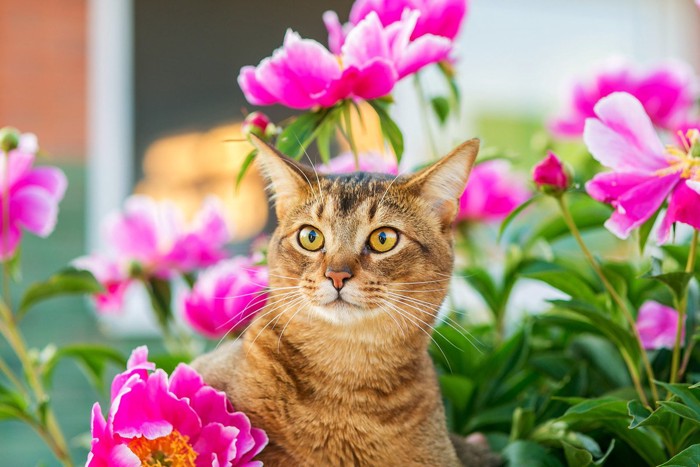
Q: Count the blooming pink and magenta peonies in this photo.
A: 11